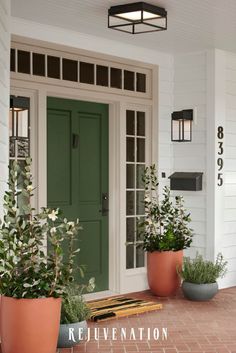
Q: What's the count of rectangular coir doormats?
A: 1